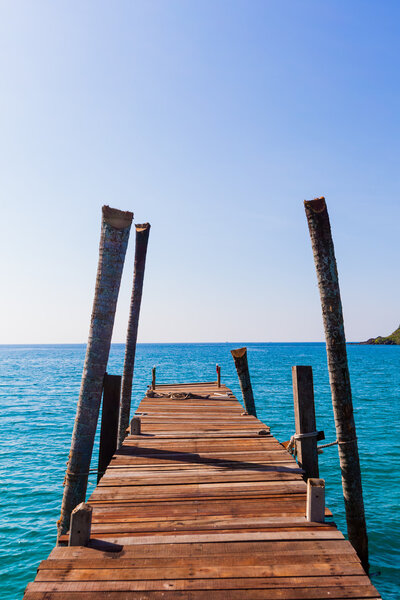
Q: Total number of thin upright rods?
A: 2